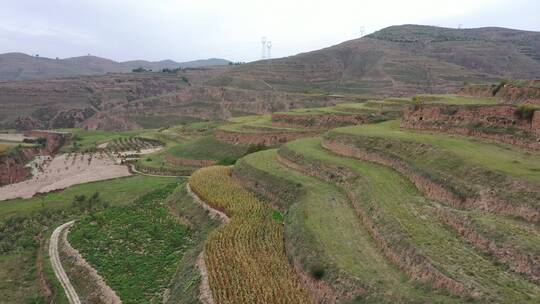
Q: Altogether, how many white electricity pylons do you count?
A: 3